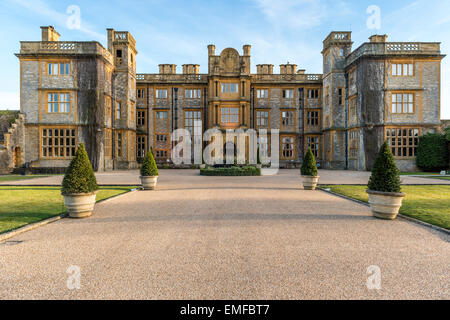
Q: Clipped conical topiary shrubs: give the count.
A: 4